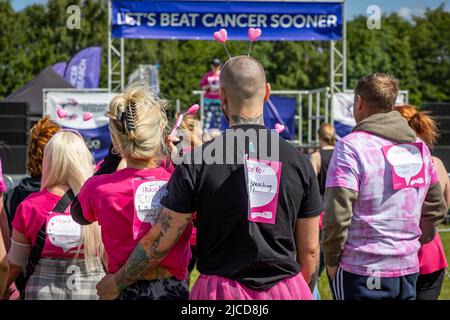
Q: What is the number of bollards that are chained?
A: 0